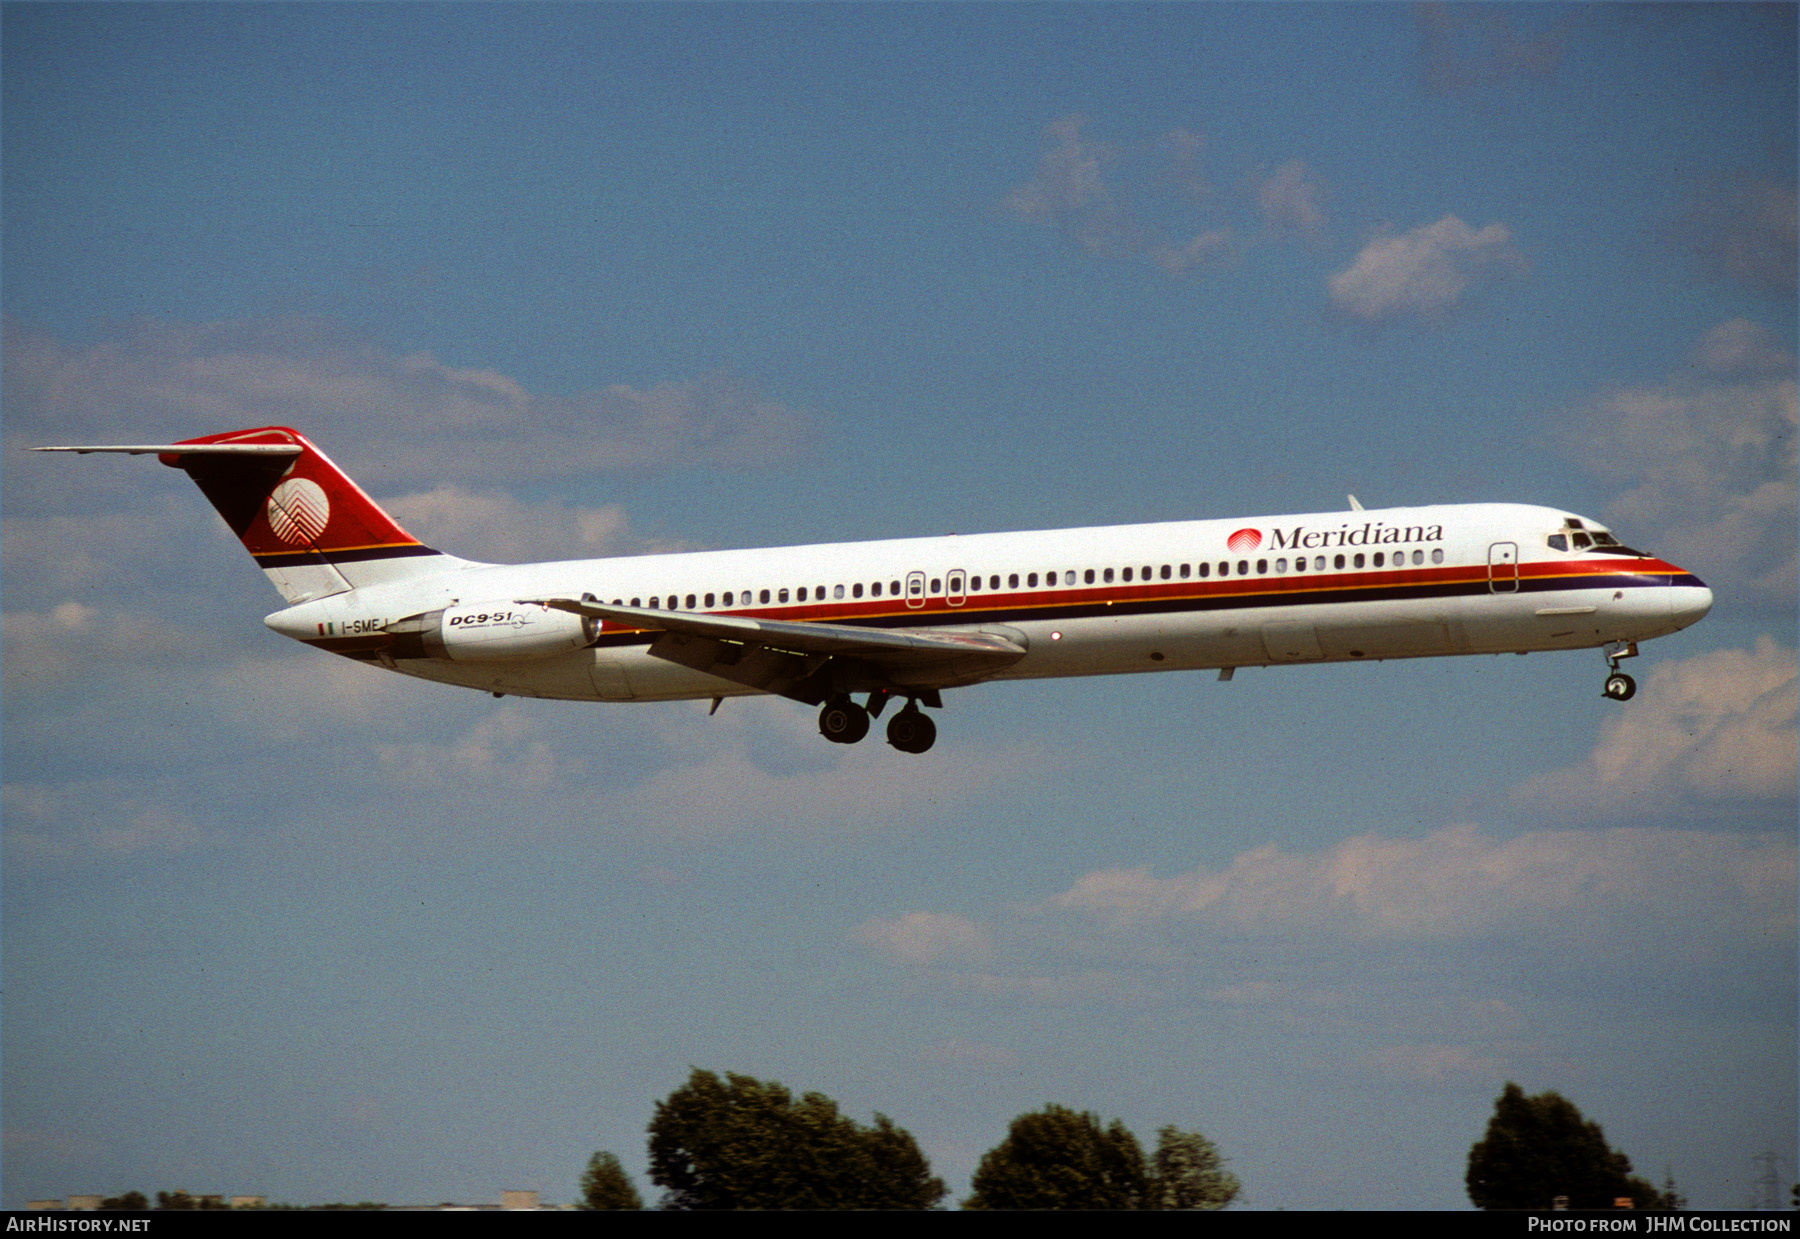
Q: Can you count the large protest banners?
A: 0